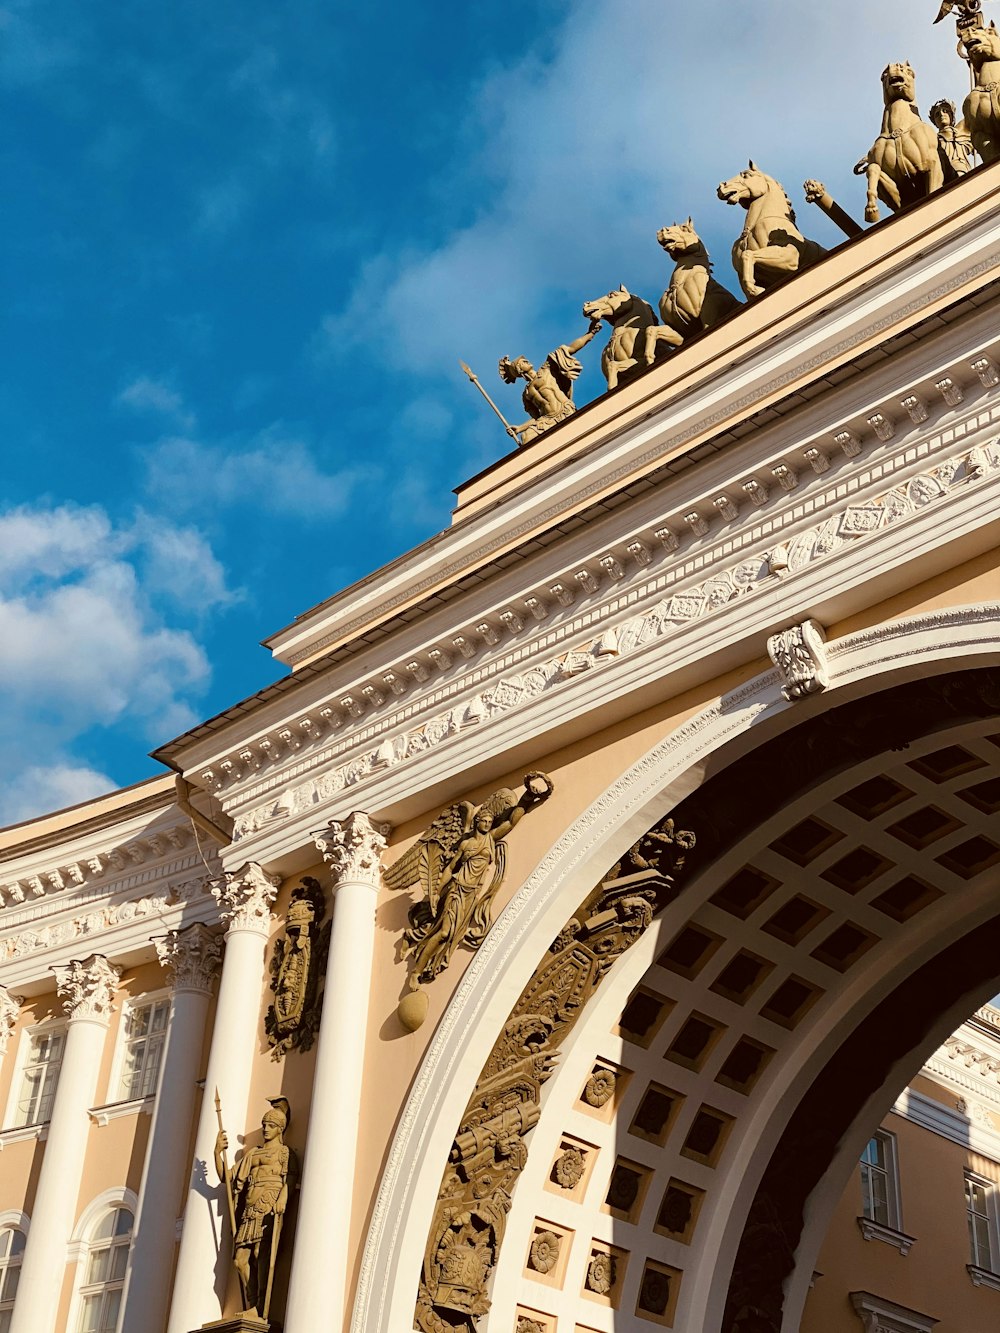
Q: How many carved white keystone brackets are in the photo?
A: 1